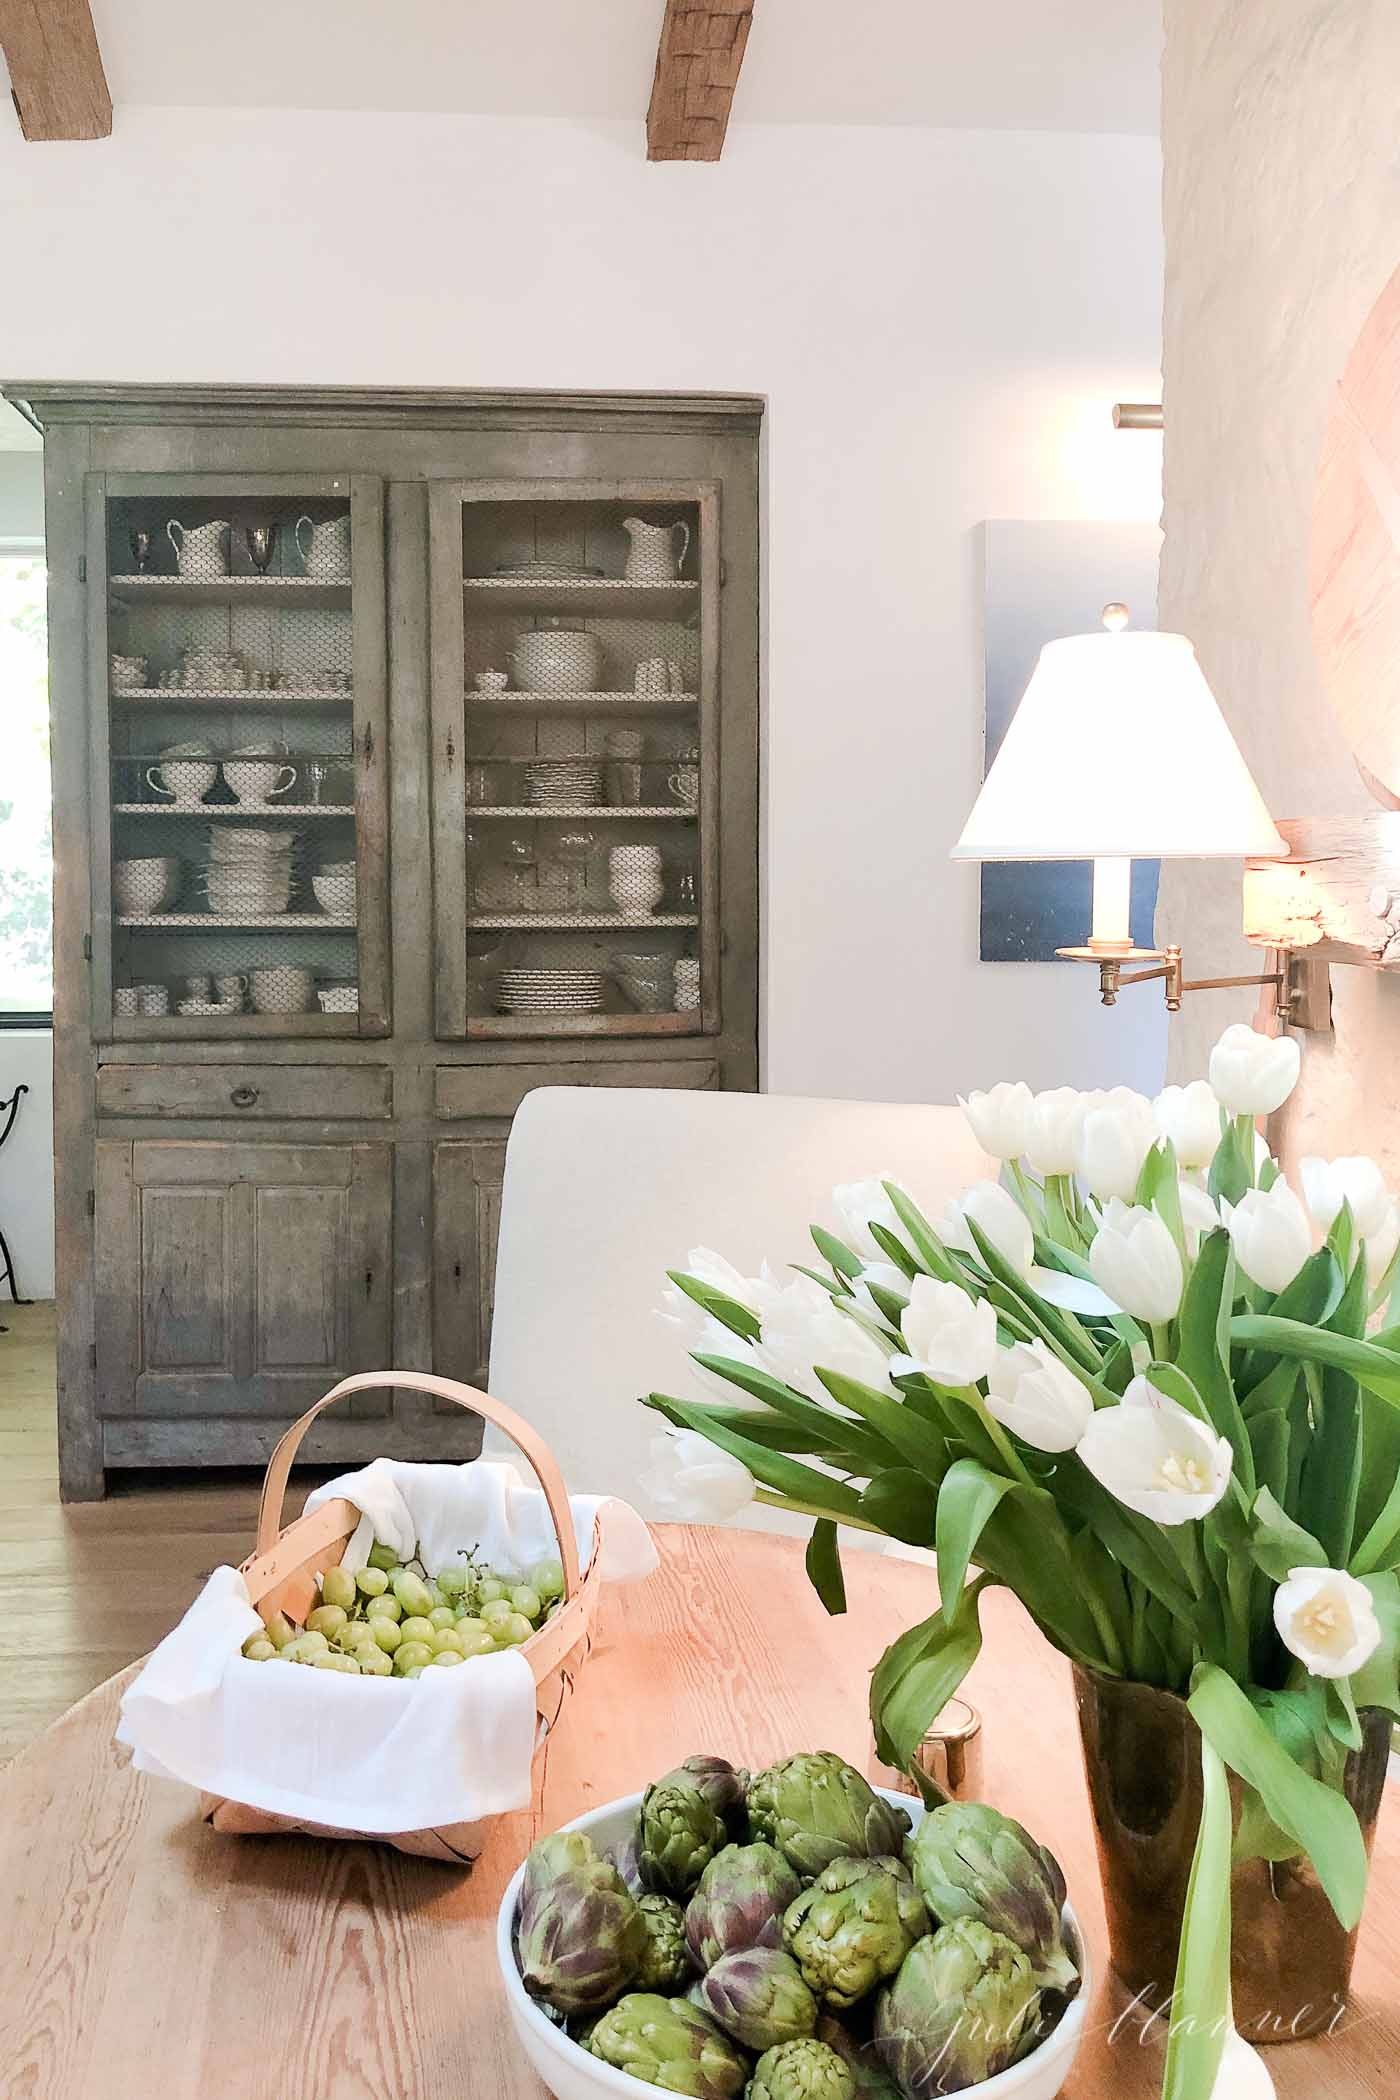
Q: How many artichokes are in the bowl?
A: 12